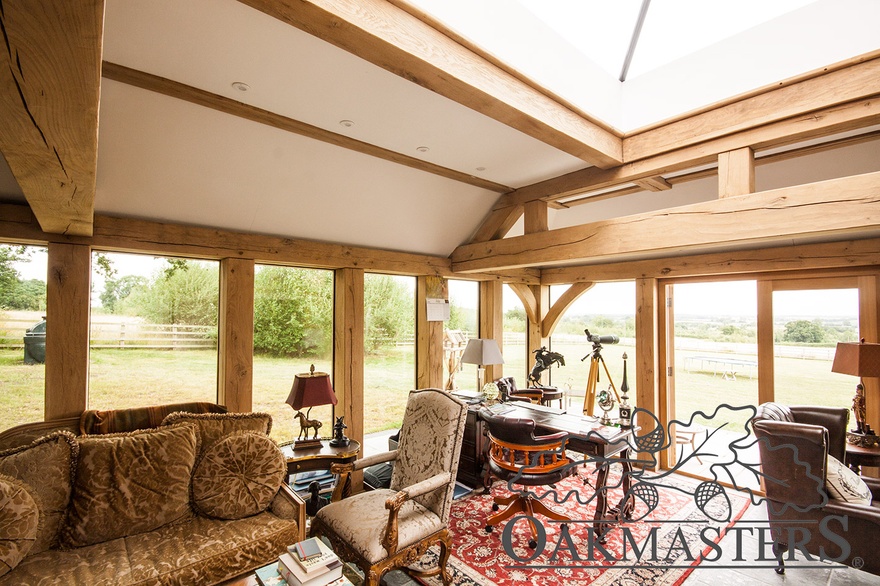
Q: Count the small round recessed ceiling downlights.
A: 4